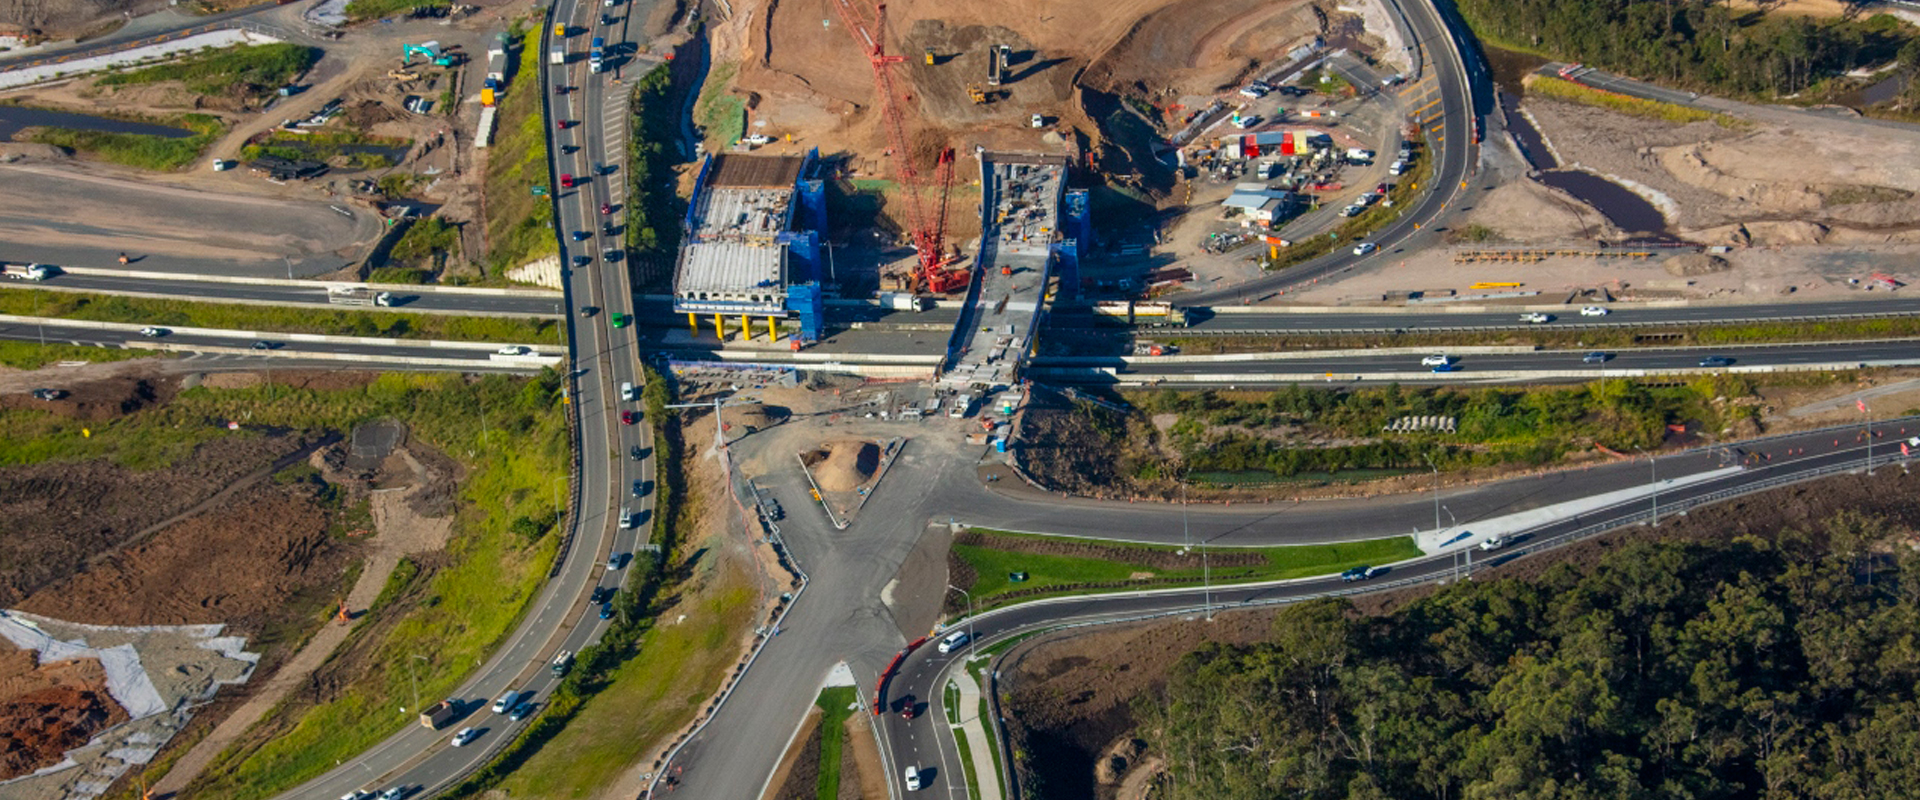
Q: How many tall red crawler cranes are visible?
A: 1